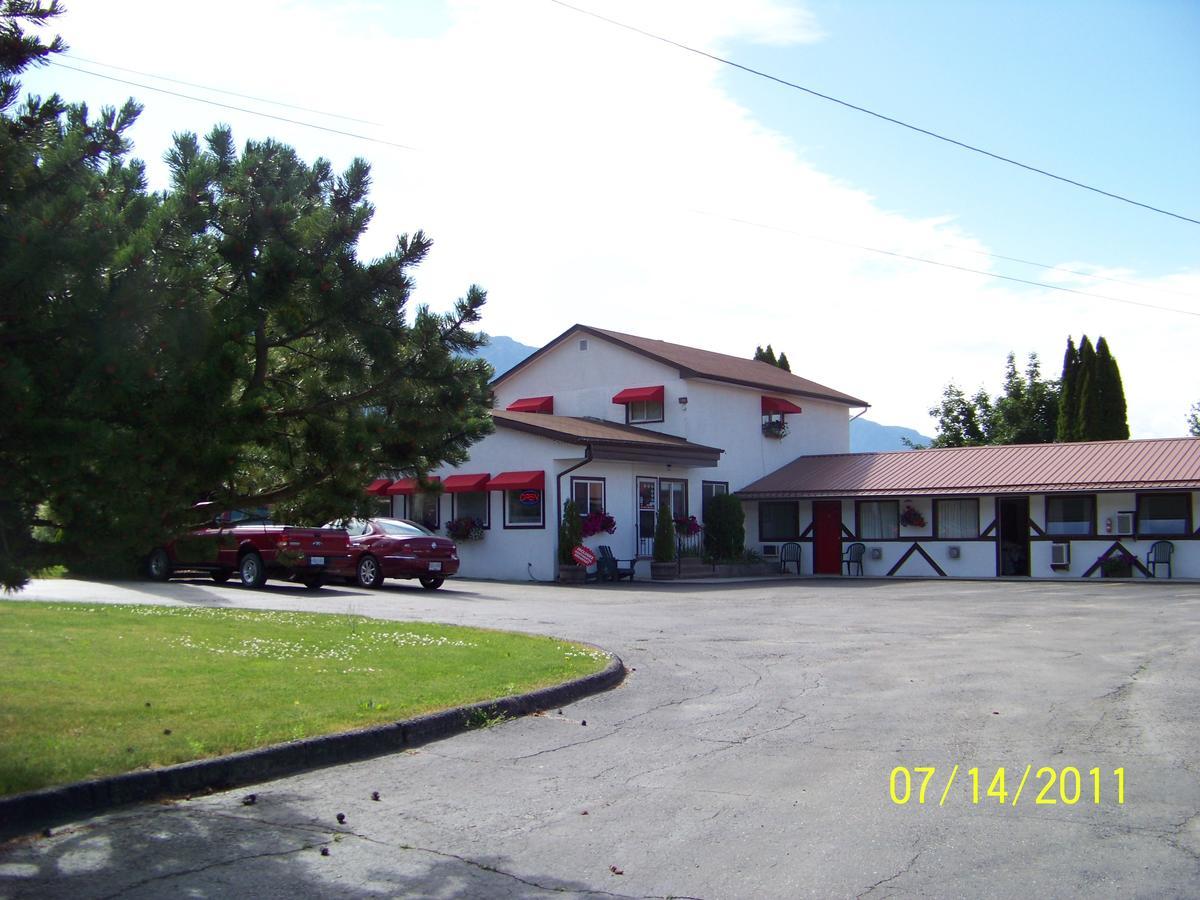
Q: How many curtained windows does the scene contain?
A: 2